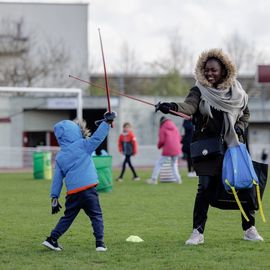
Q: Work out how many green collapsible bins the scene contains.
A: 2